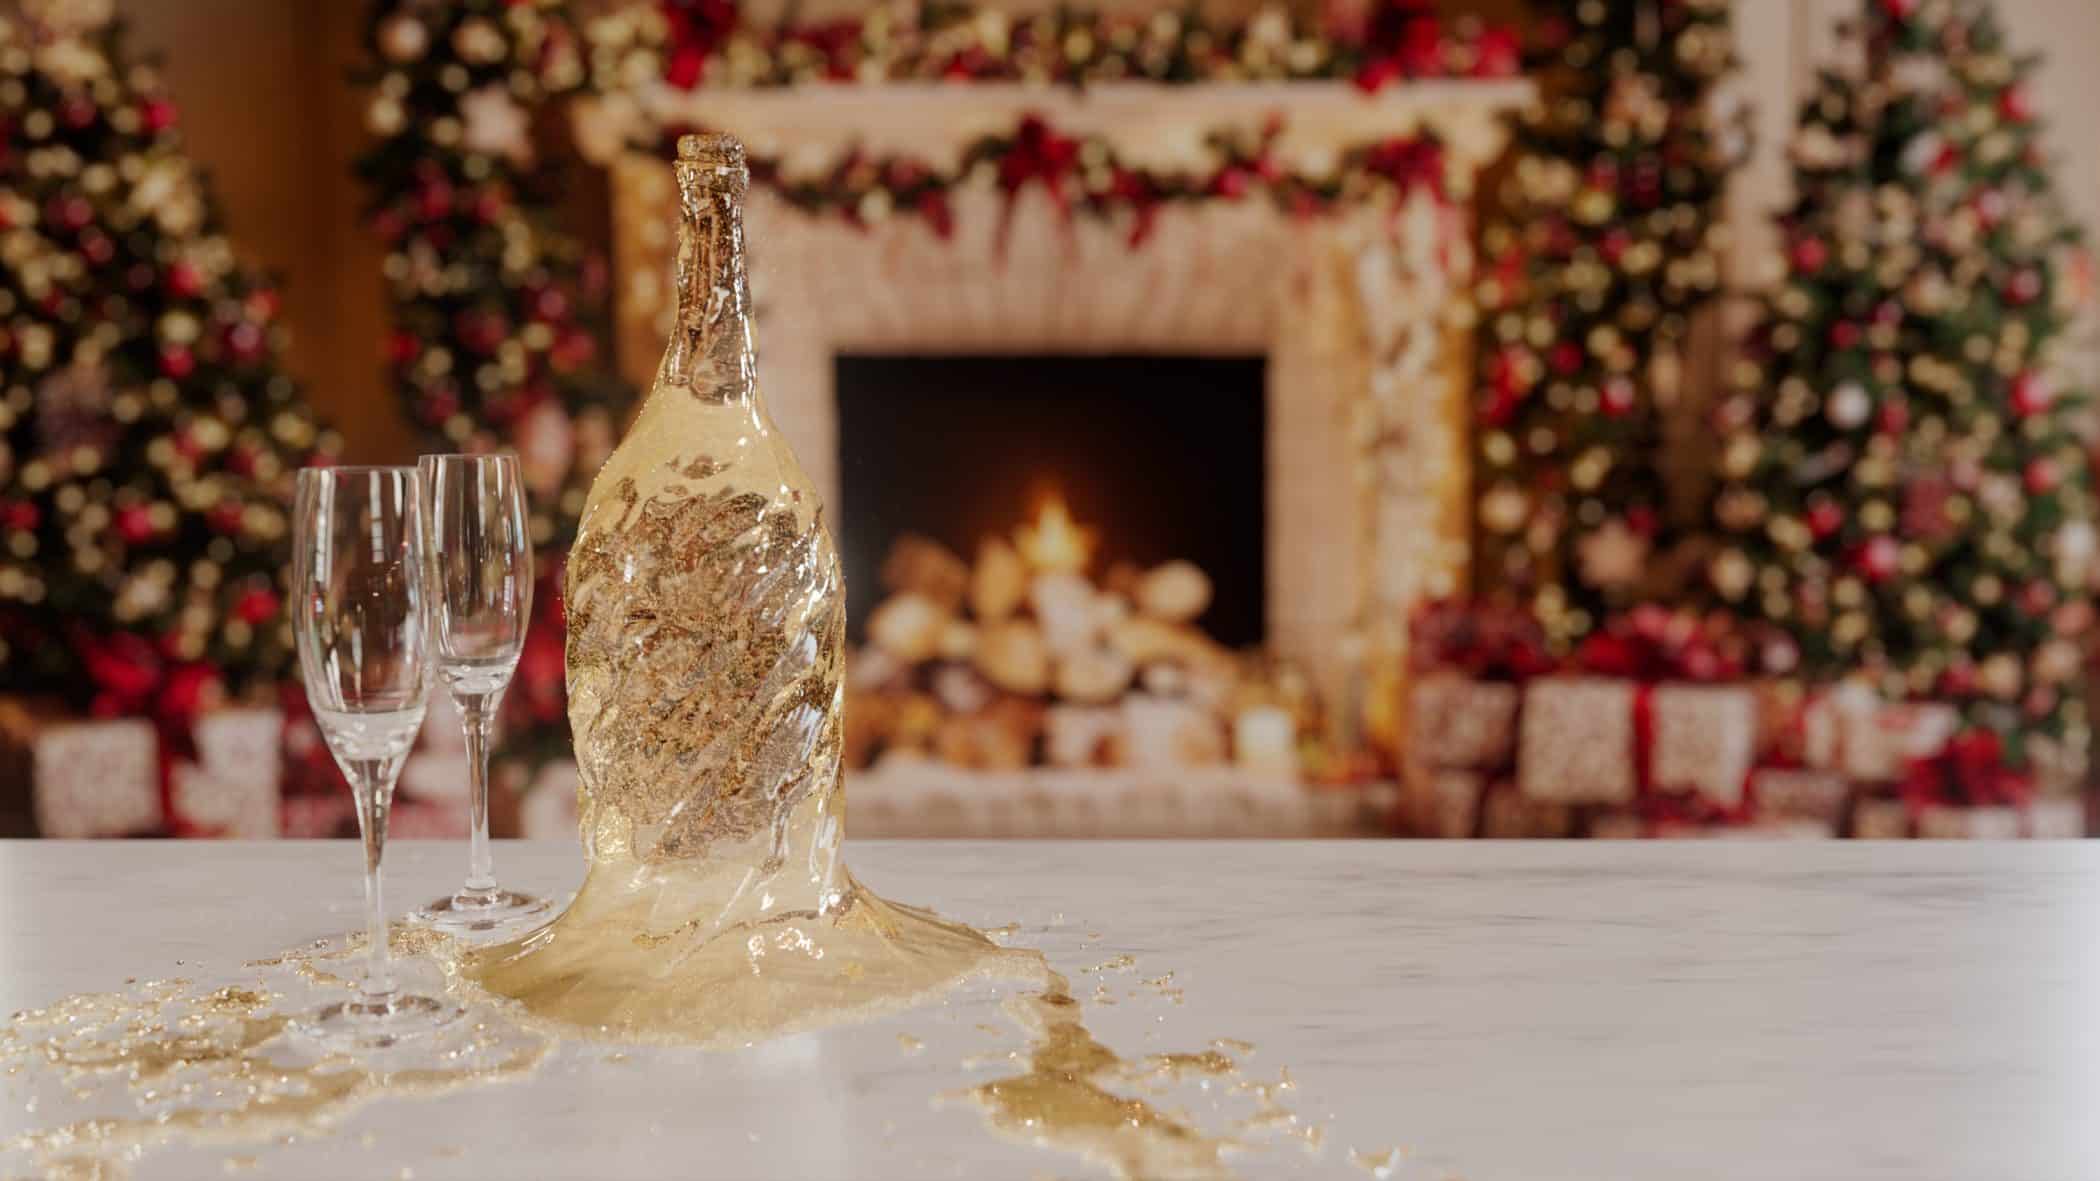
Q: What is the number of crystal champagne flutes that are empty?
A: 2